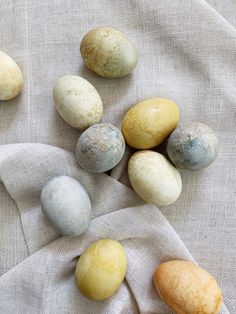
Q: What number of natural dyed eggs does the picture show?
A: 10